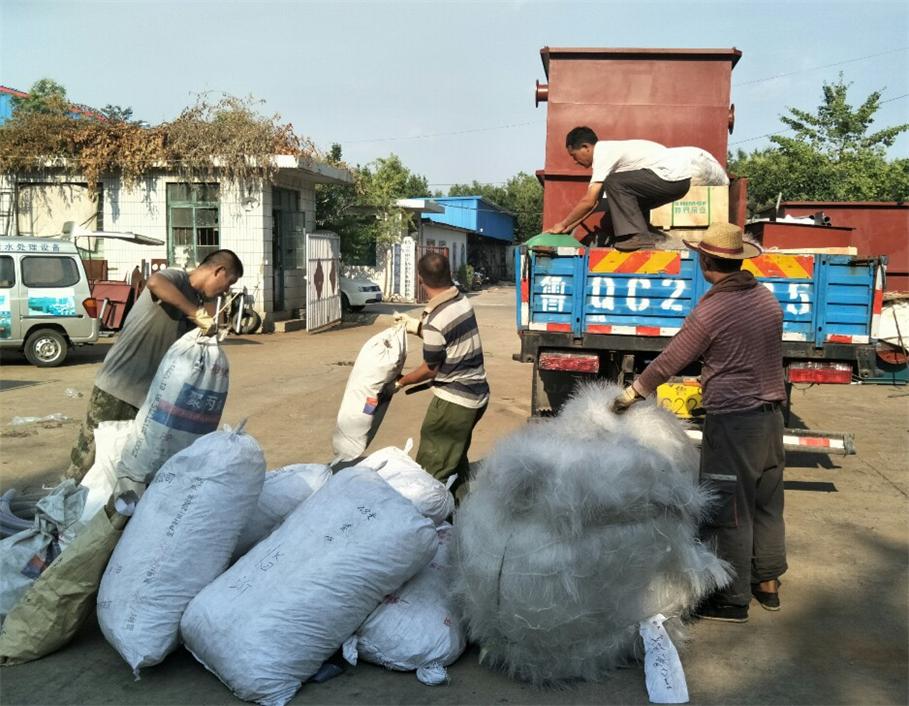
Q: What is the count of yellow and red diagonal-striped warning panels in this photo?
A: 2